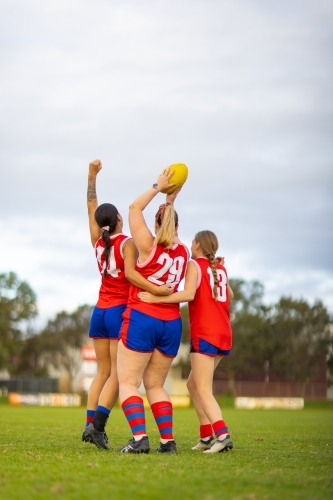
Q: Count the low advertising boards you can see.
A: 3